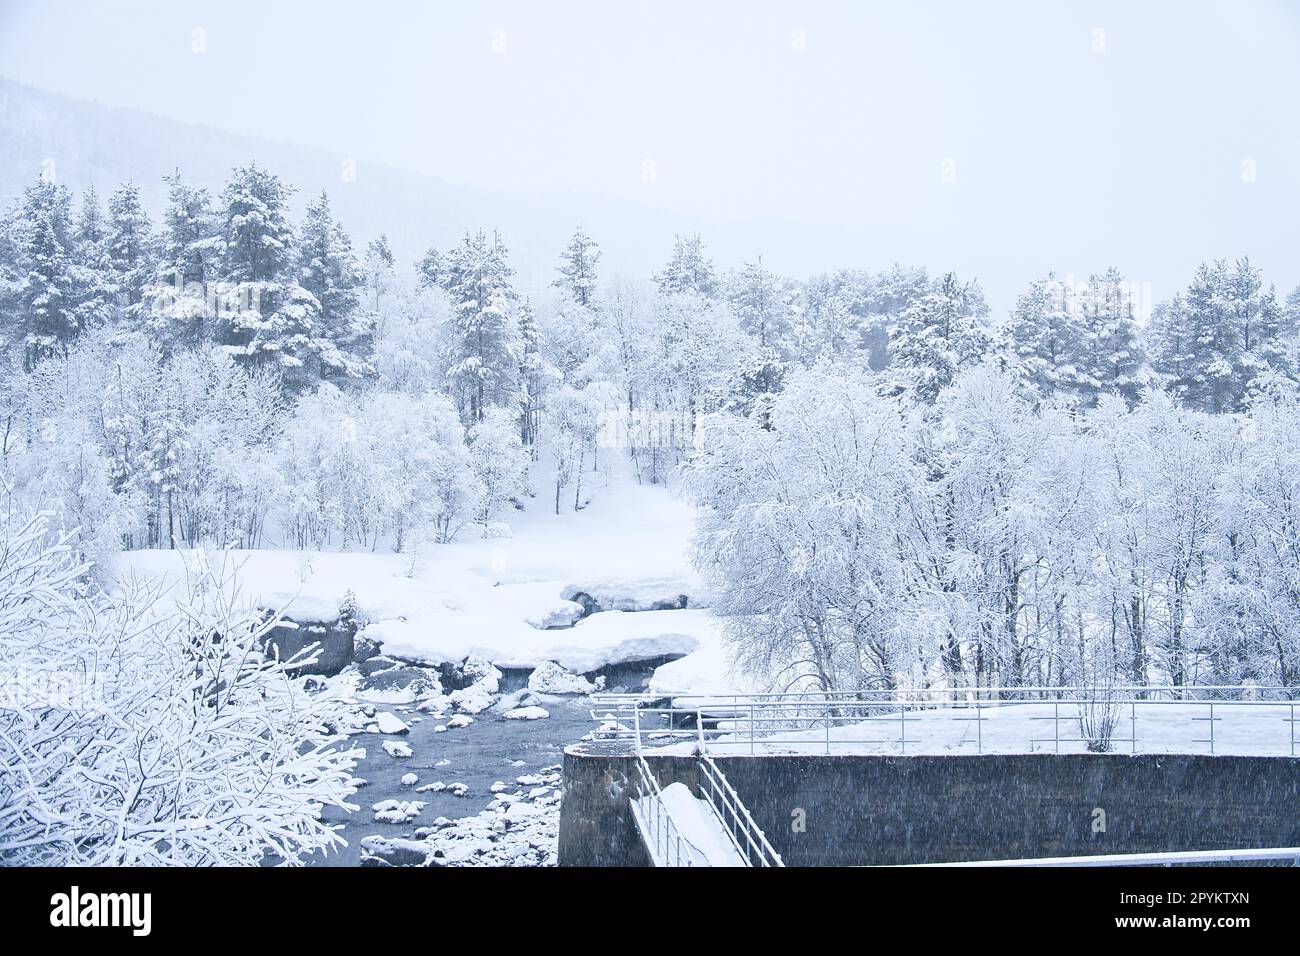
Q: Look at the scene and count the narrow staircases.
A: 1